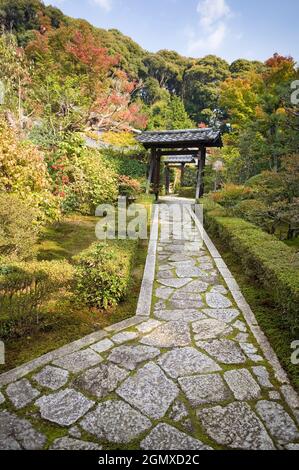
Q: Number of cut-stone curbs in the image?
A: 2